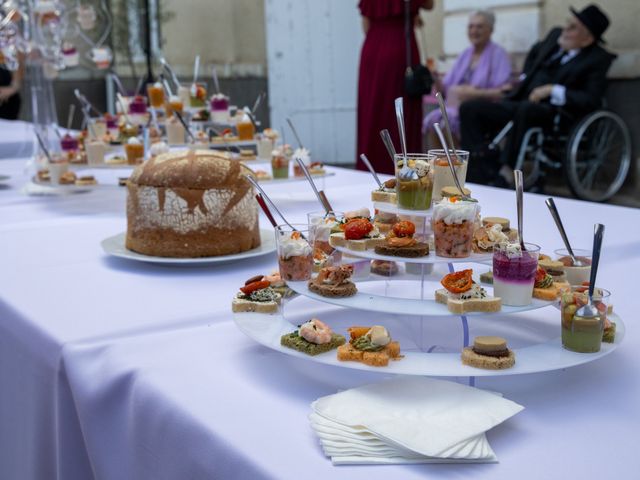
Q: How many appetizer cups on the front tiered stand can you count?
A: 8